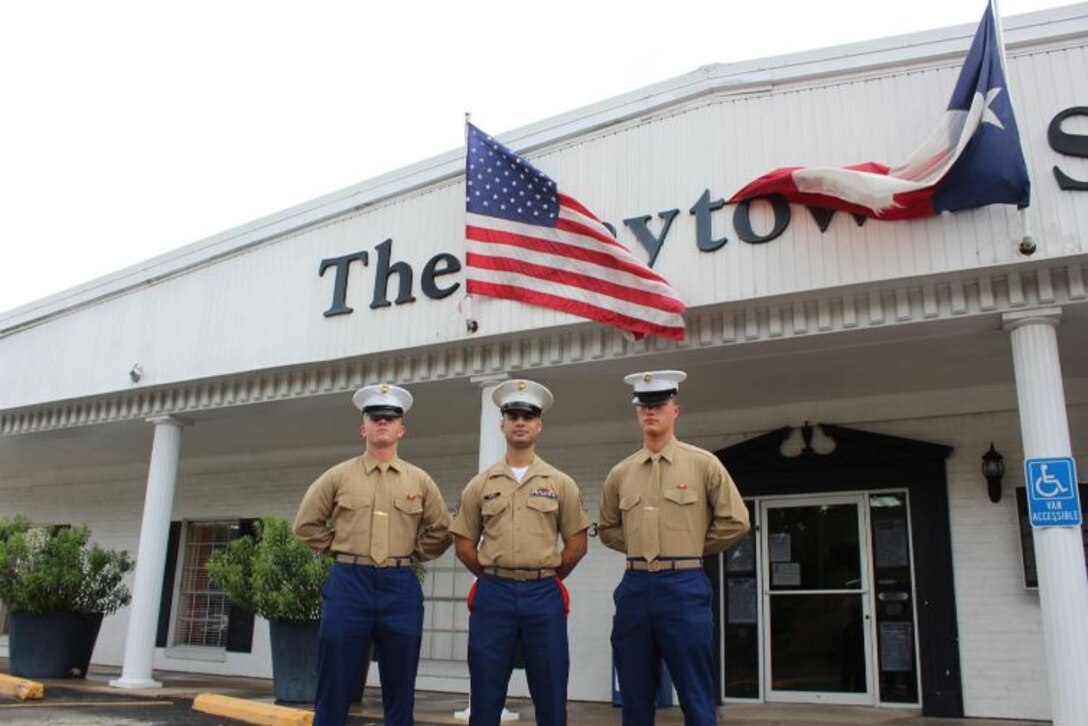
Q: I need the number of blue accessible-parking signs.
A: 1